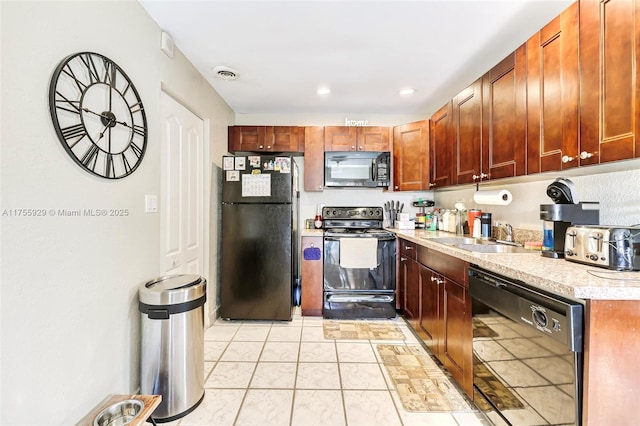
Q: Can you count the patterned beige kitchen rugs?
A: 2